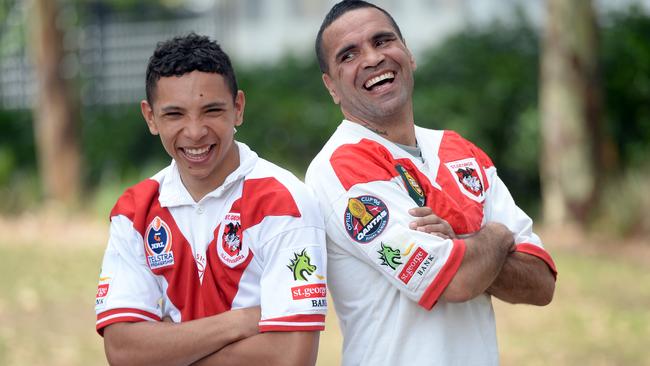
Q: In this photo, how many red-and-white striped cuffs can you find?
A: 2